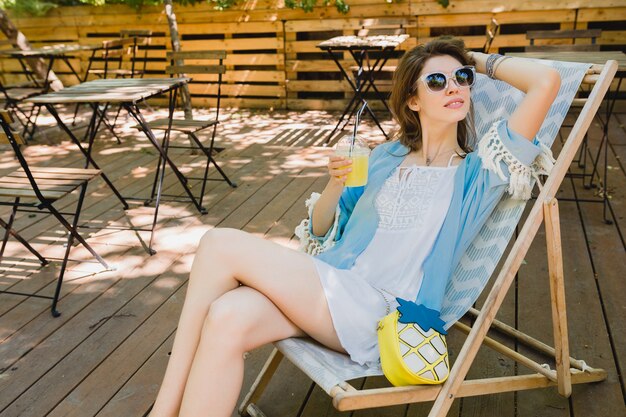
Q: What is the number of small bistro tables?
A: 4